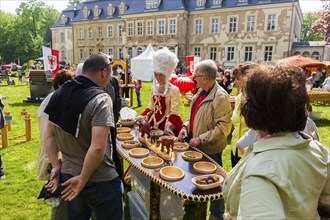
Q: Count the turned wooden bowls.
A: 13